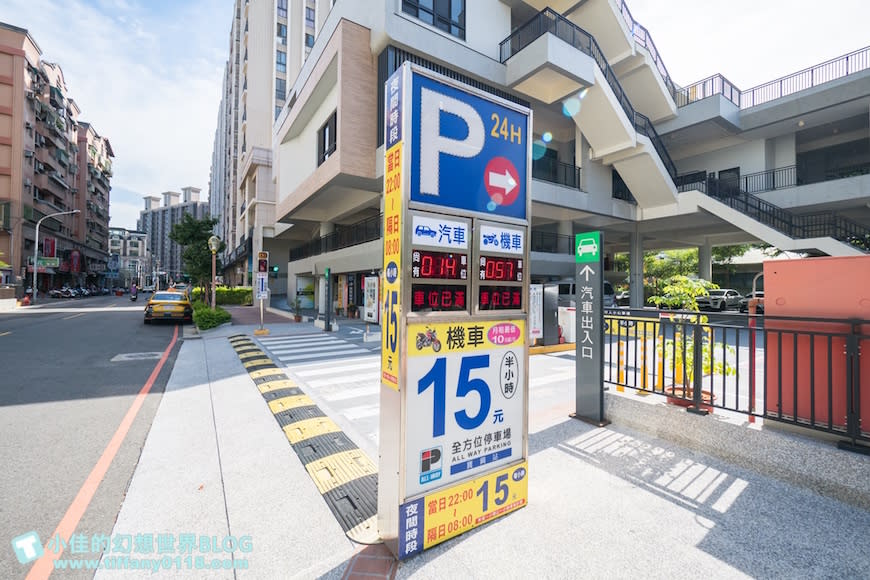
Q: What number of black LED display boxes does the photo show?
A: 4